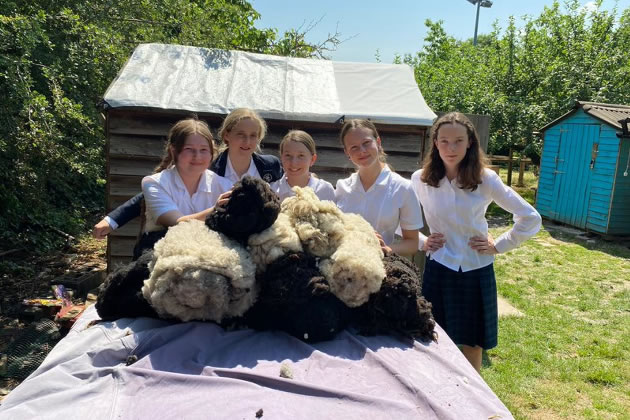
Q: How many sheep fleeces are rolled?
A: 8